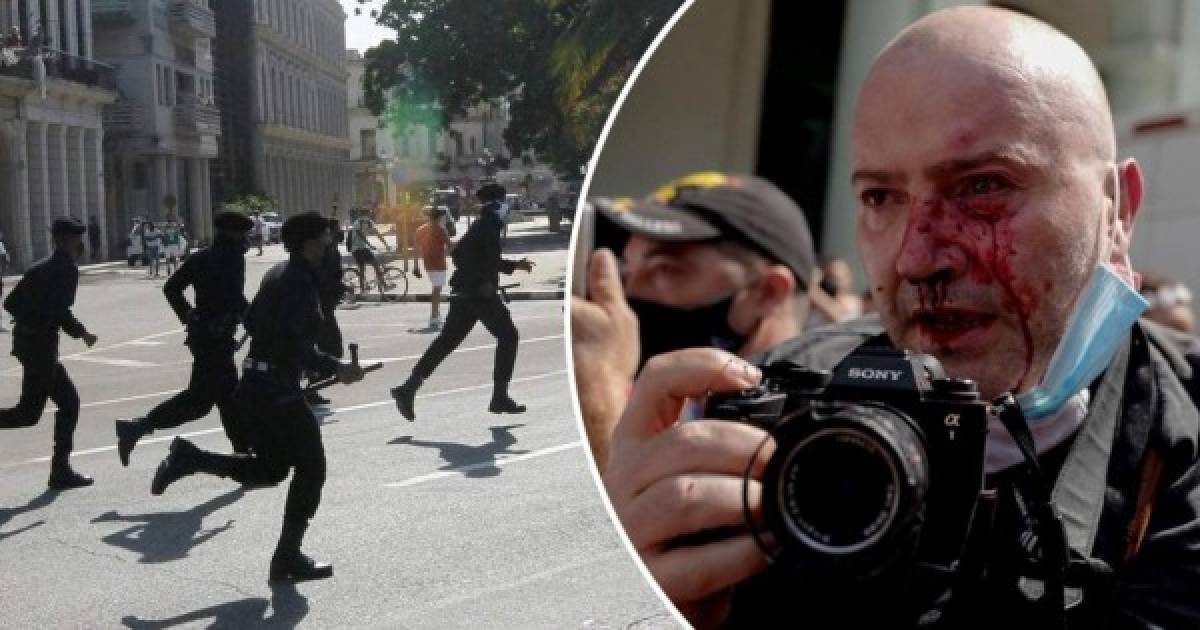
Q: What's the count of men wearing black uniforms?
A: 5